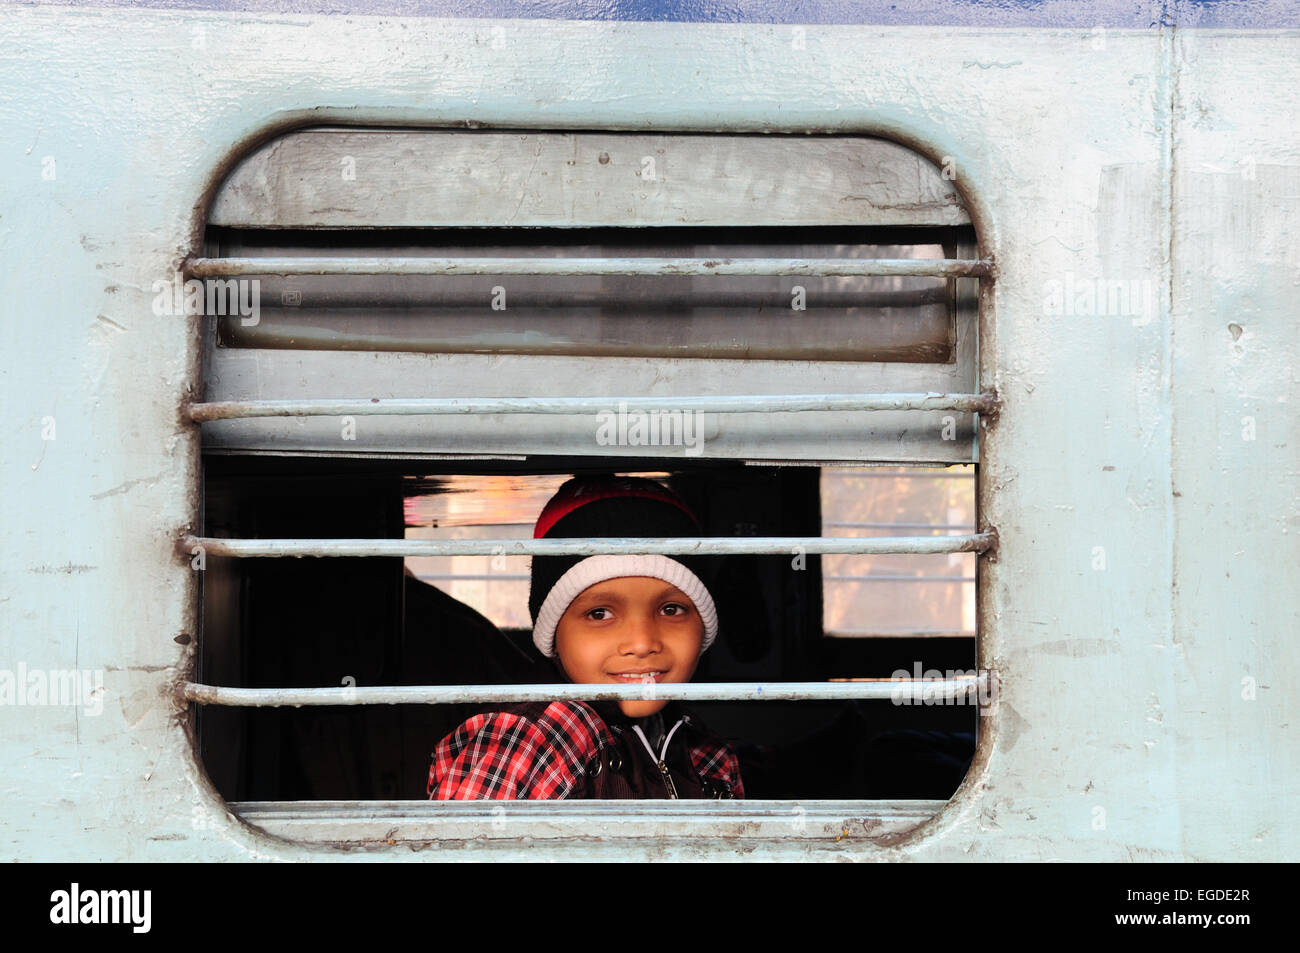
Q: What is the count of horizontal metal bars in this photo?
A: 4